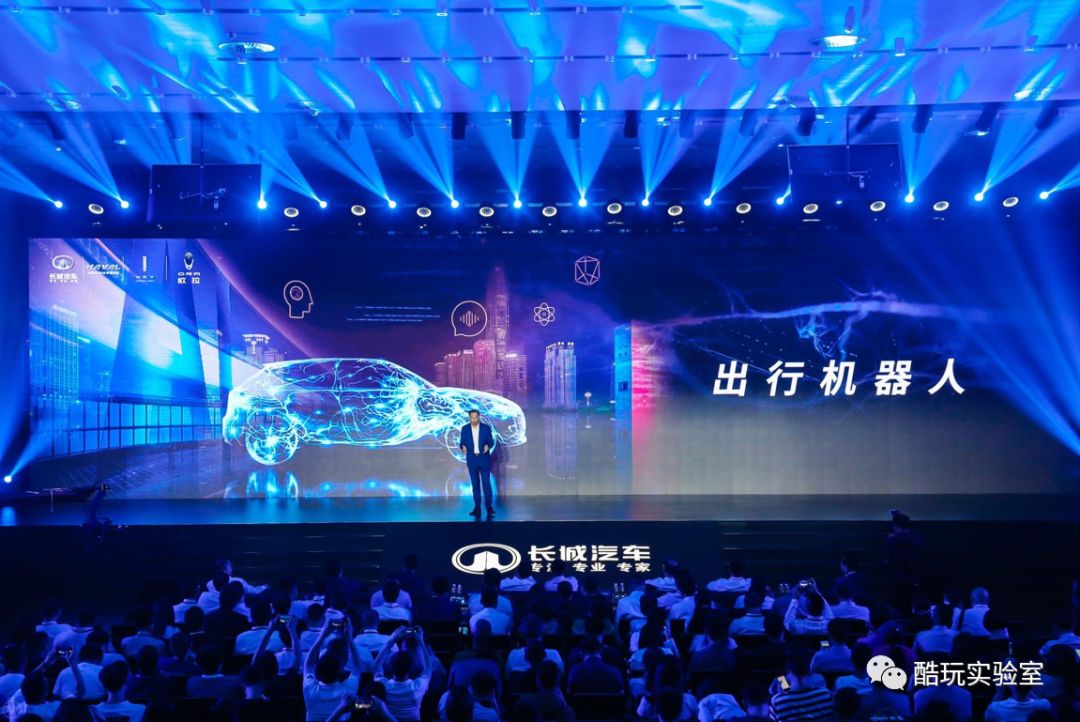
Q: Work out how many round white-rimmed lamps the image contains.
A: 13